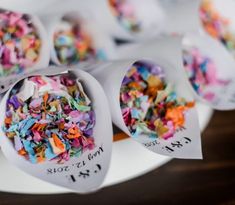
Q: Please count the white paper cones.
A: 7